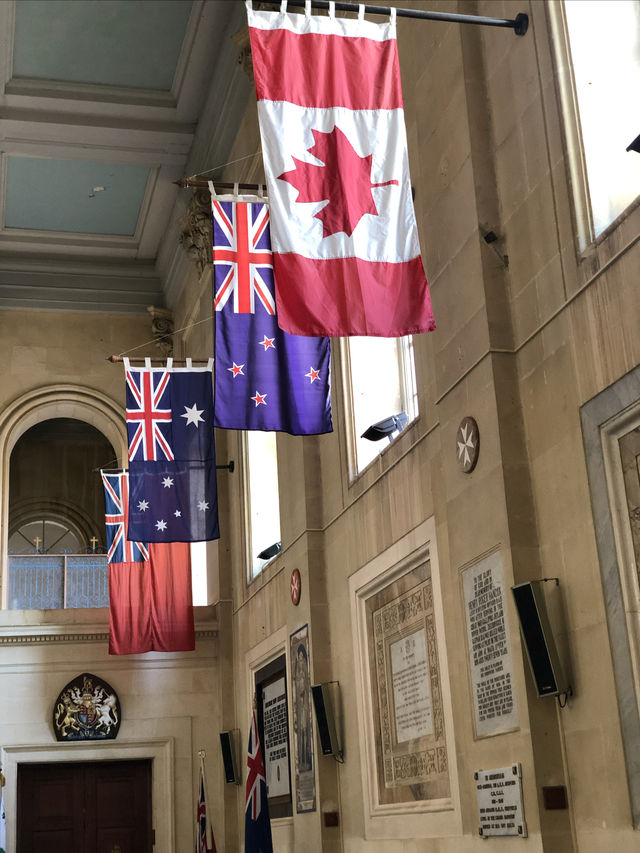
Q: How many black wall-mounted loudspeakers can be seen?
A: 3